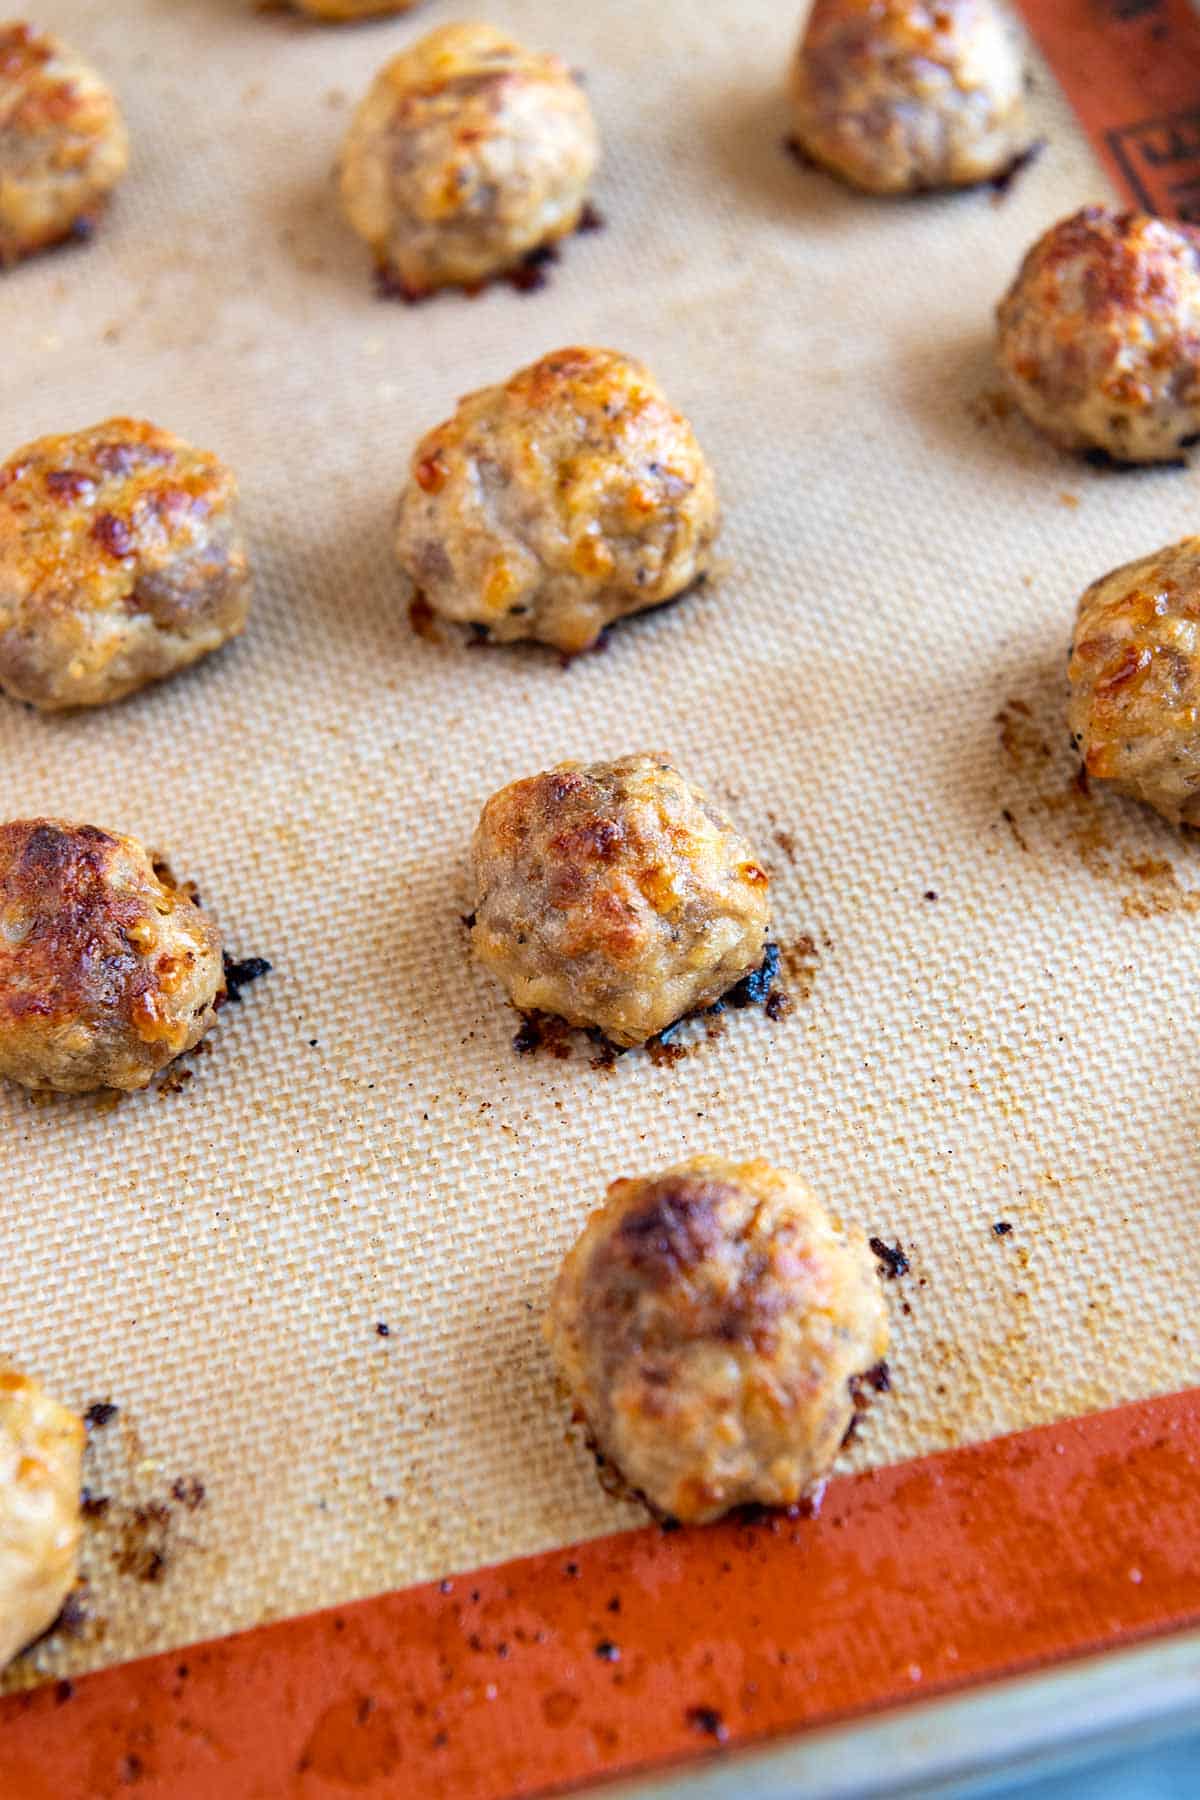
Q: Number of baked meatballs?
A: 12